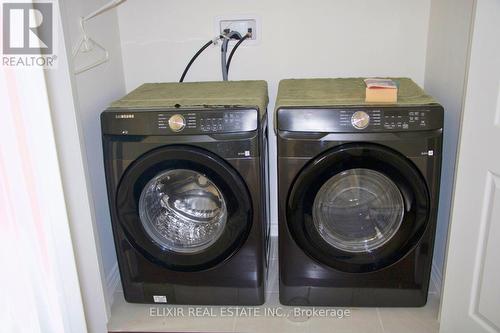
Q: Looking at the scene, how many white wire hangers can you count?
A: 1